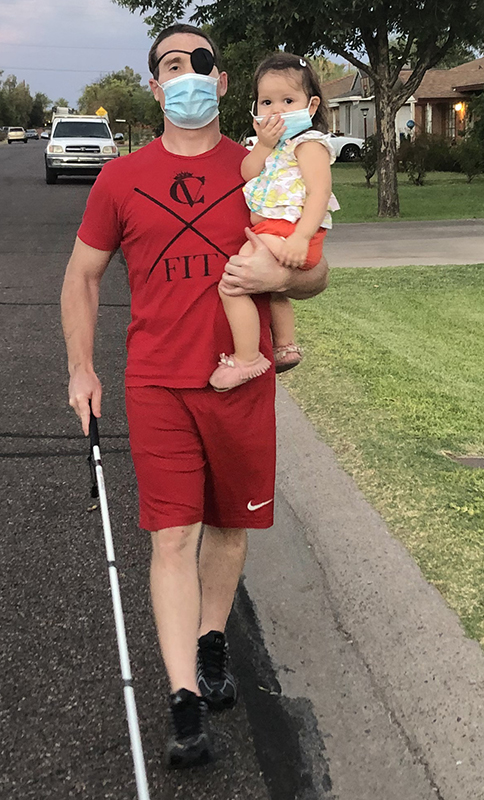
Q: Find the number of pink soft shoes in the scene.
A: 2